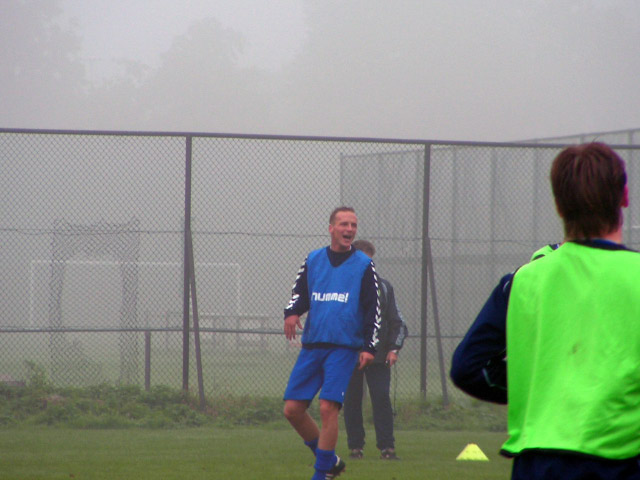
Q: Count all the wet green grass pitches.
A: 1